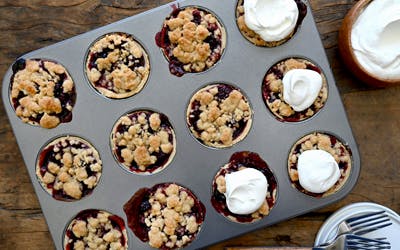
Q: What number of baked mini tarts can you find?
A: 12